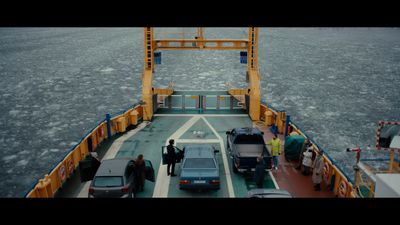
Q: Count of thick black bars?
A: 2